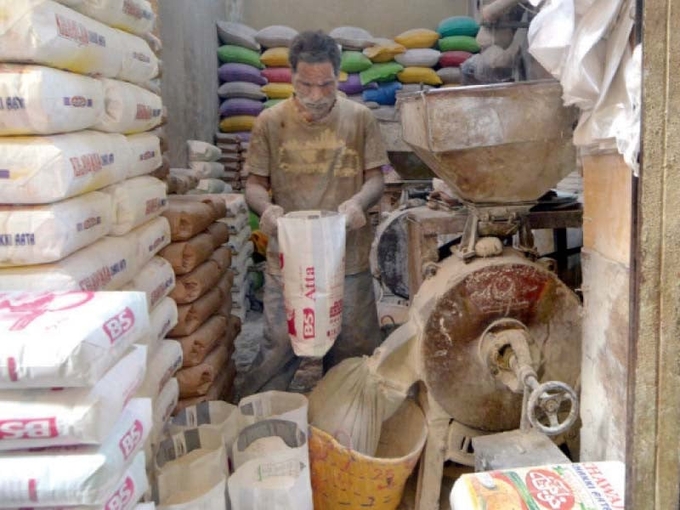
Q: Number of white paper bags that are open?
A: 7